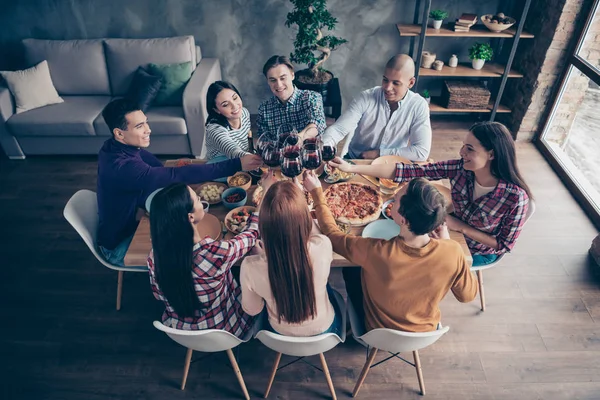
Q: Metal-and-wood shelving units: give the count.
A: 1